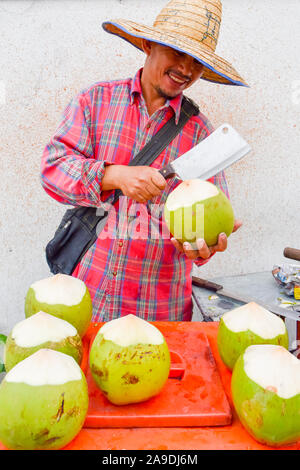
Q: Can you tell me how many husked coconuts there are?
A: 7